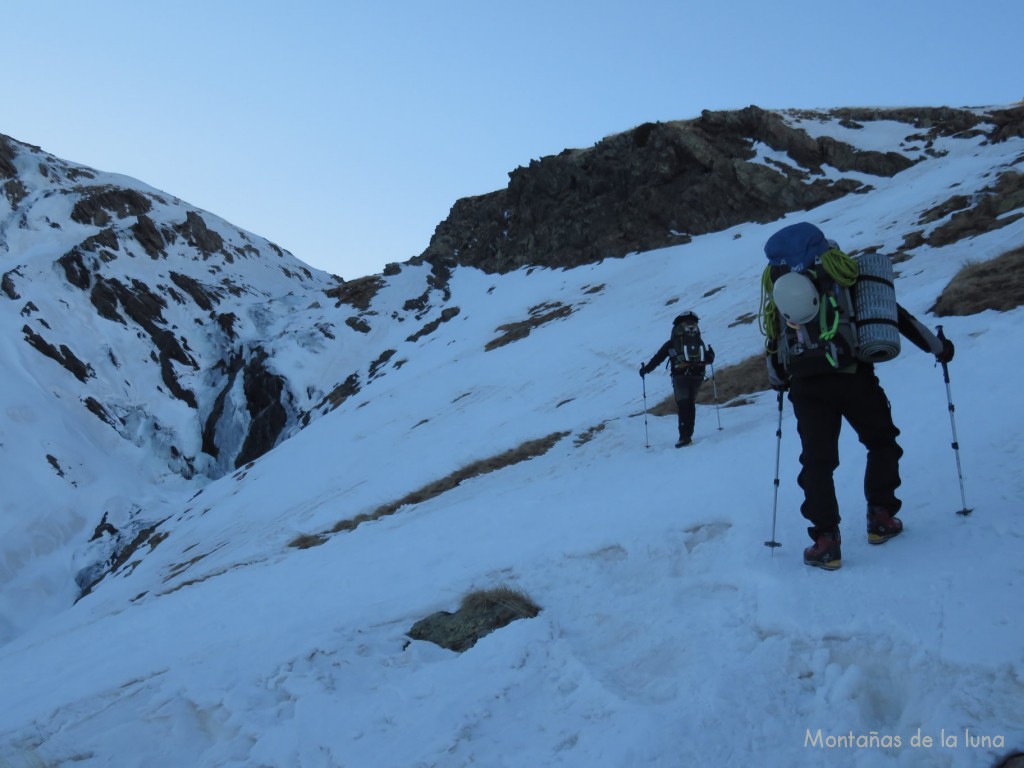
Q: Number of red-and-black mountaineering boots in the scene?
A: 2